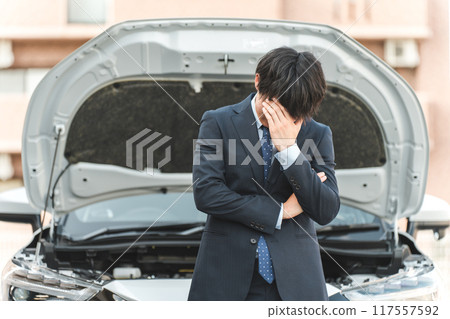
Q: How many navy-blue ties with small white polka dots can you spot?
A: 1